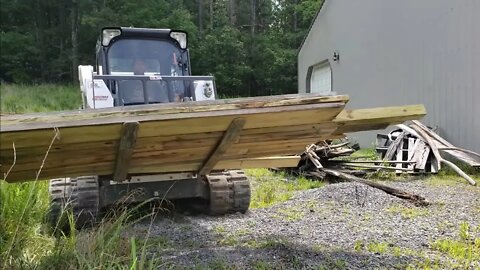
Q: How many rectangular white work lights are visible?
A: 2